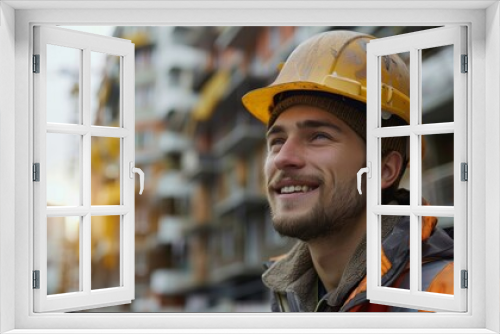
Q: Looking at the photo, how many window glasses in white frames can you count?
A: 12